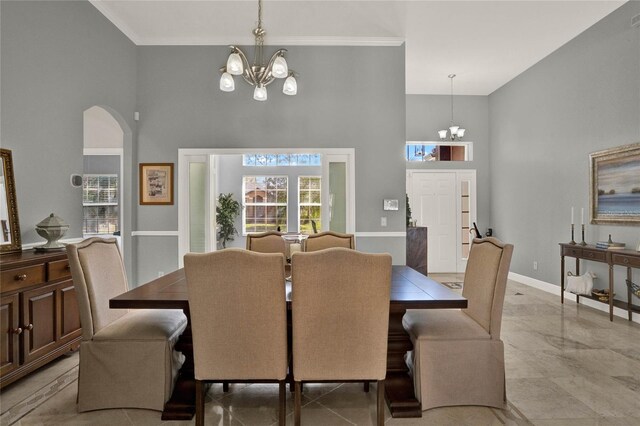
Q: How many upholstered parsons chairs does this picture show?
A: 6